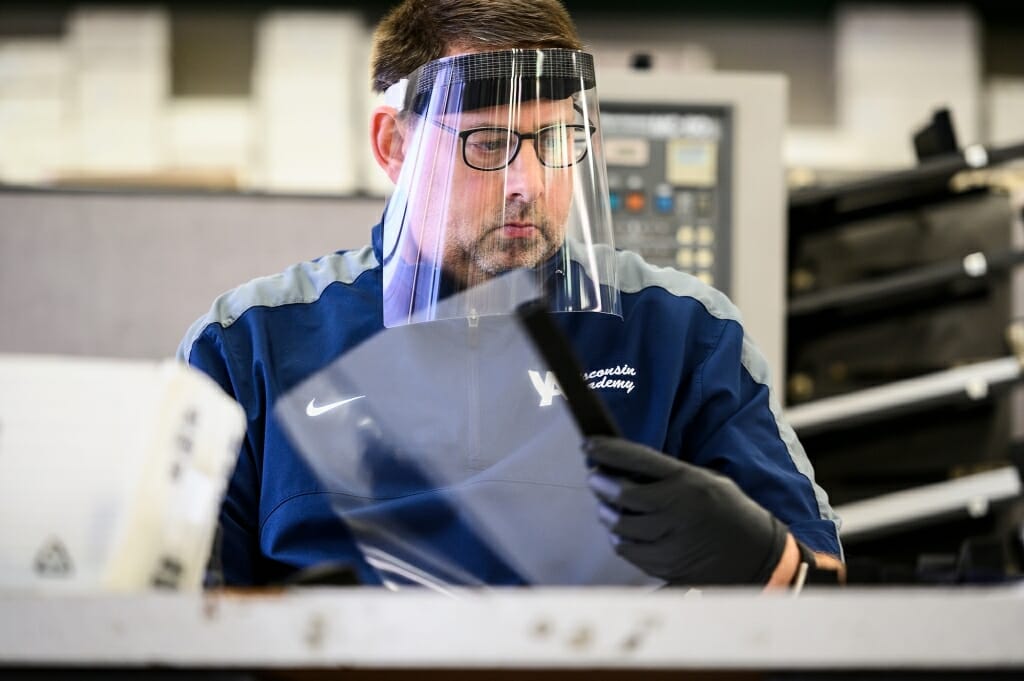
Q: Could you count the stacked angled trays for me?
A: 4